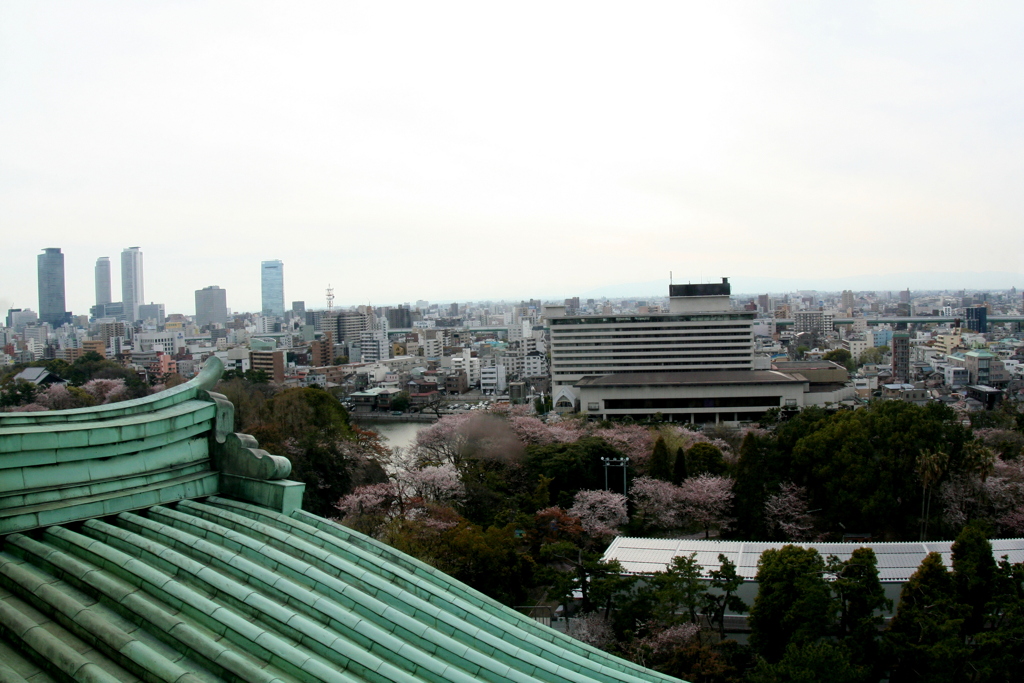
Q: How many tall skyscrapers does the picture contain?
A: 4